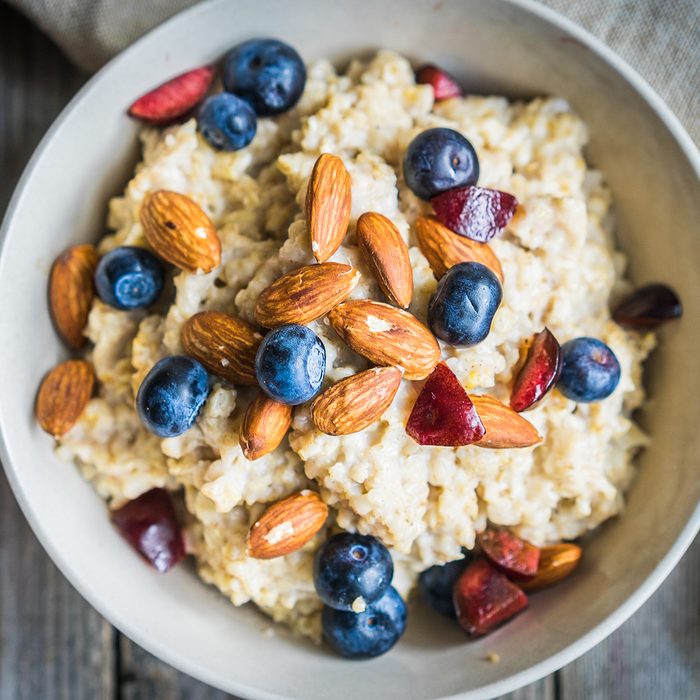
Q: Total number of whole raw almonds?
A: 14